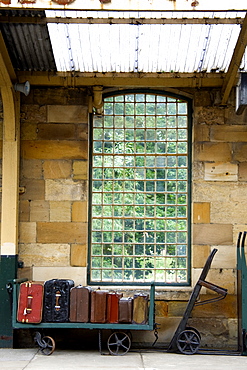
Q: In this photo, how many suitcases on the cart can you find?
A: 7